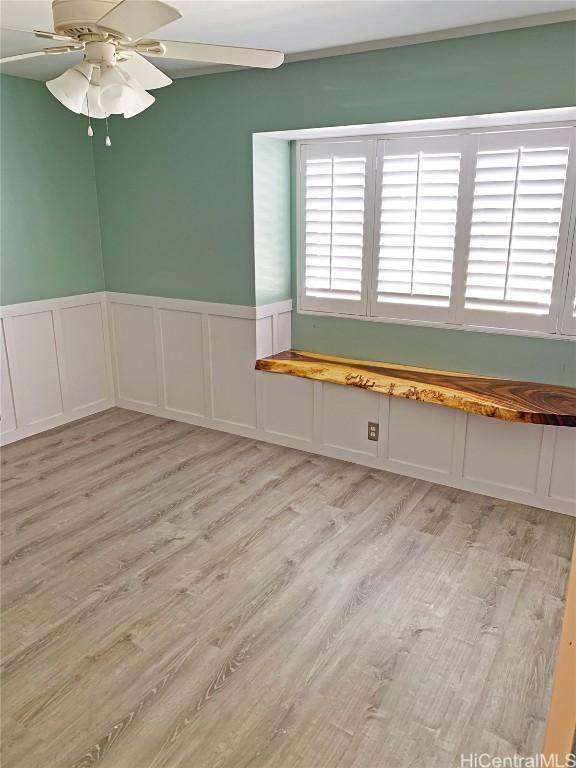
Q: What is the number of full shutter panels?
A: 3